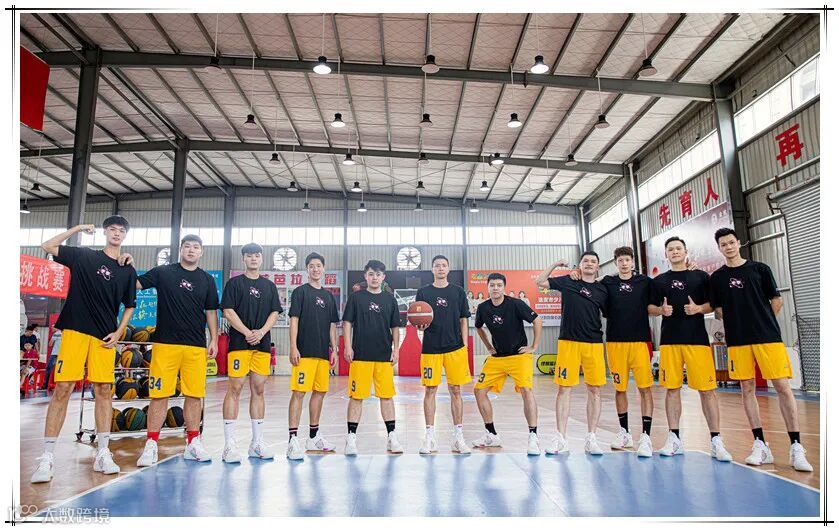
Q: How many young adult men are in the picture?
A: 11